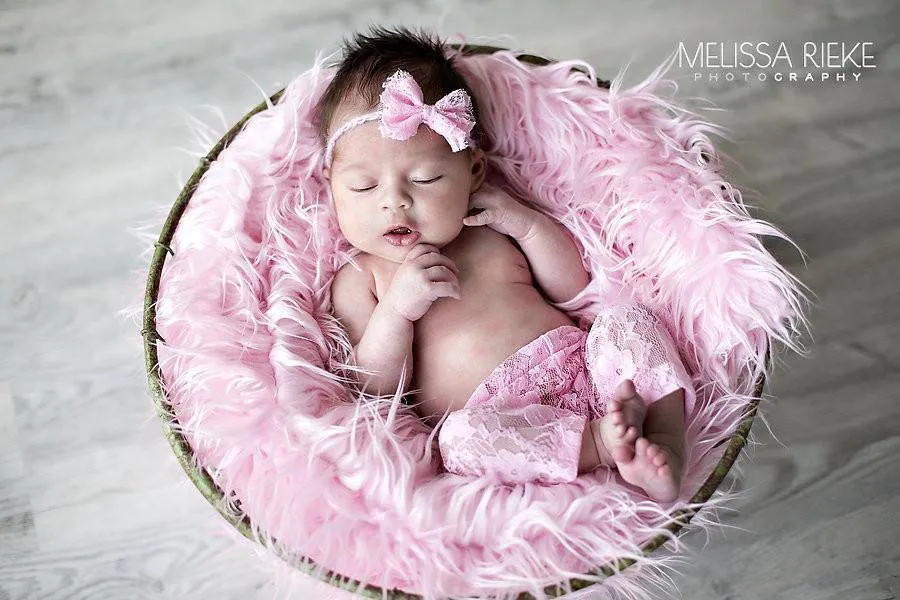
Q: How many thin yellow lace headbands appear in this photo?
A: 0